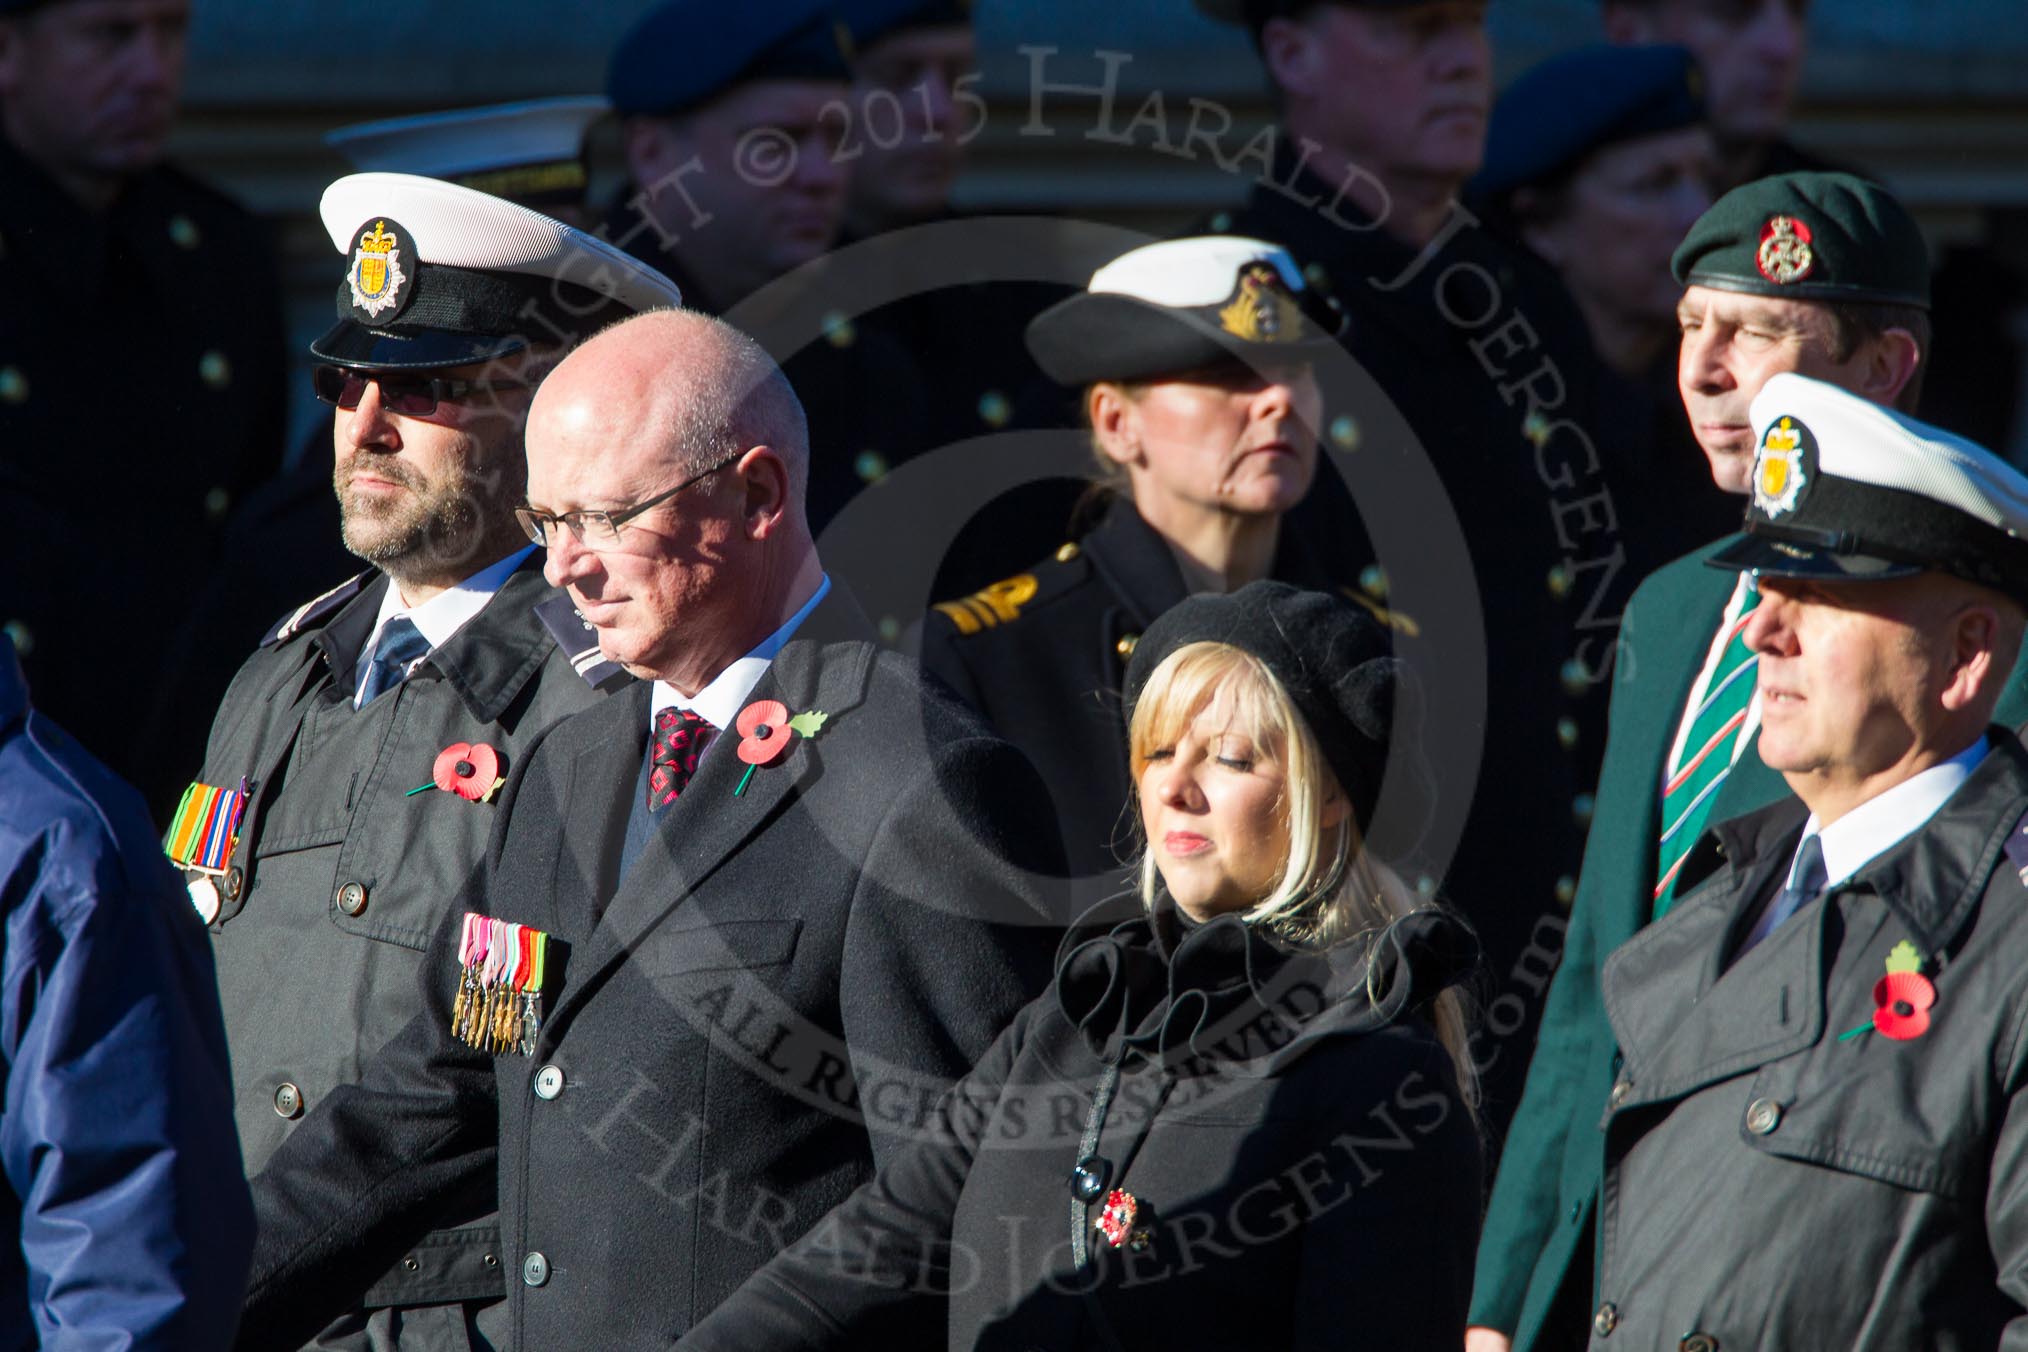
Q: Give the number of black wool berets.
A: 1